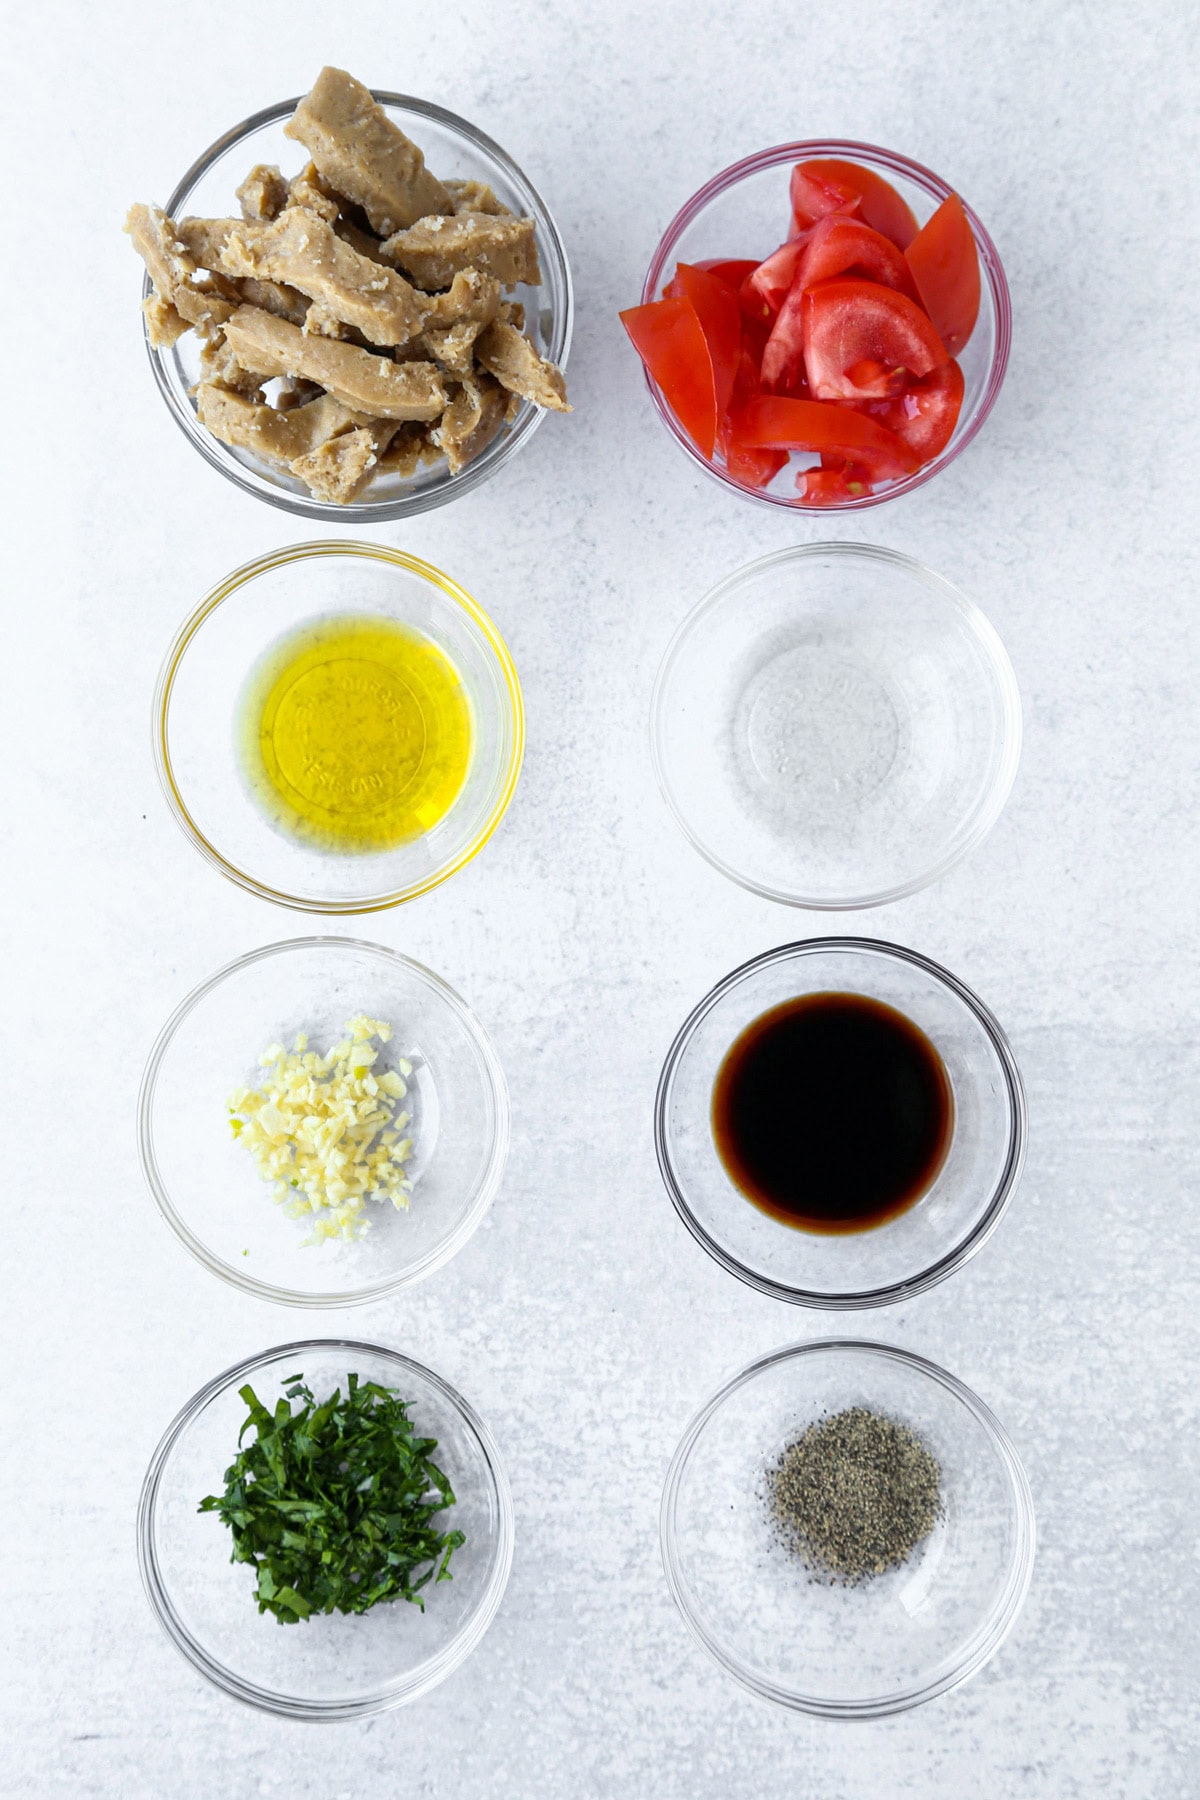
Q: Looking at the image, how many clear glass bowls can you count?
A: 8